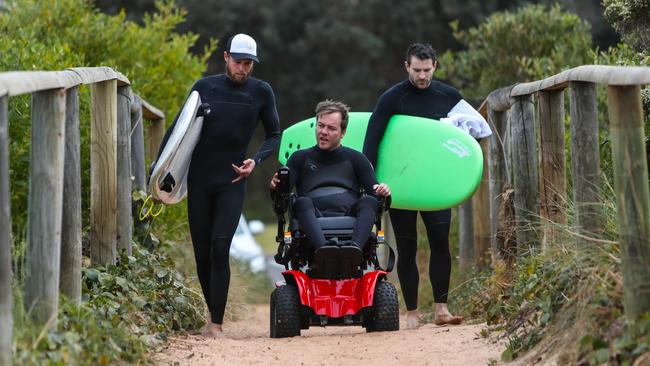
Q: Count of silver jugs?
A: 0